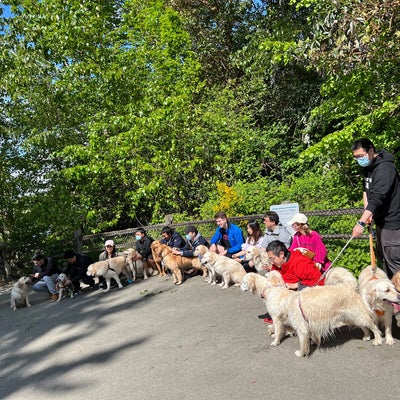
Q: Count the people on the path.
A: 12